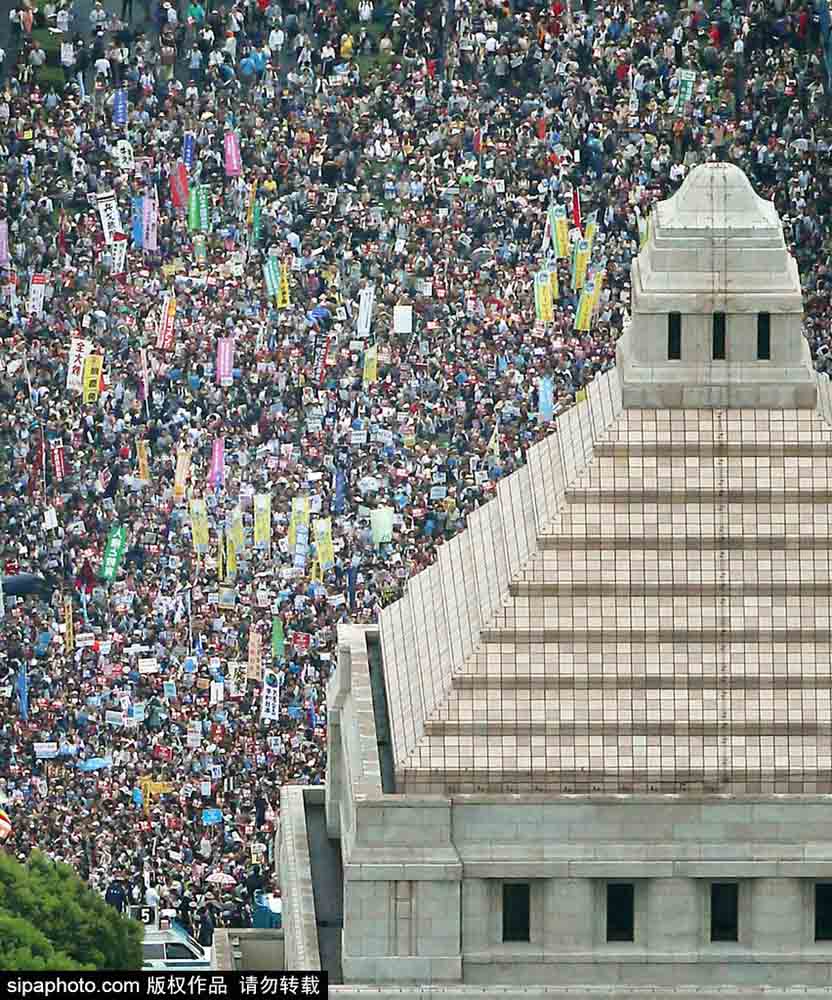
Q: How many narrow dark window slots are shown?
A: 7